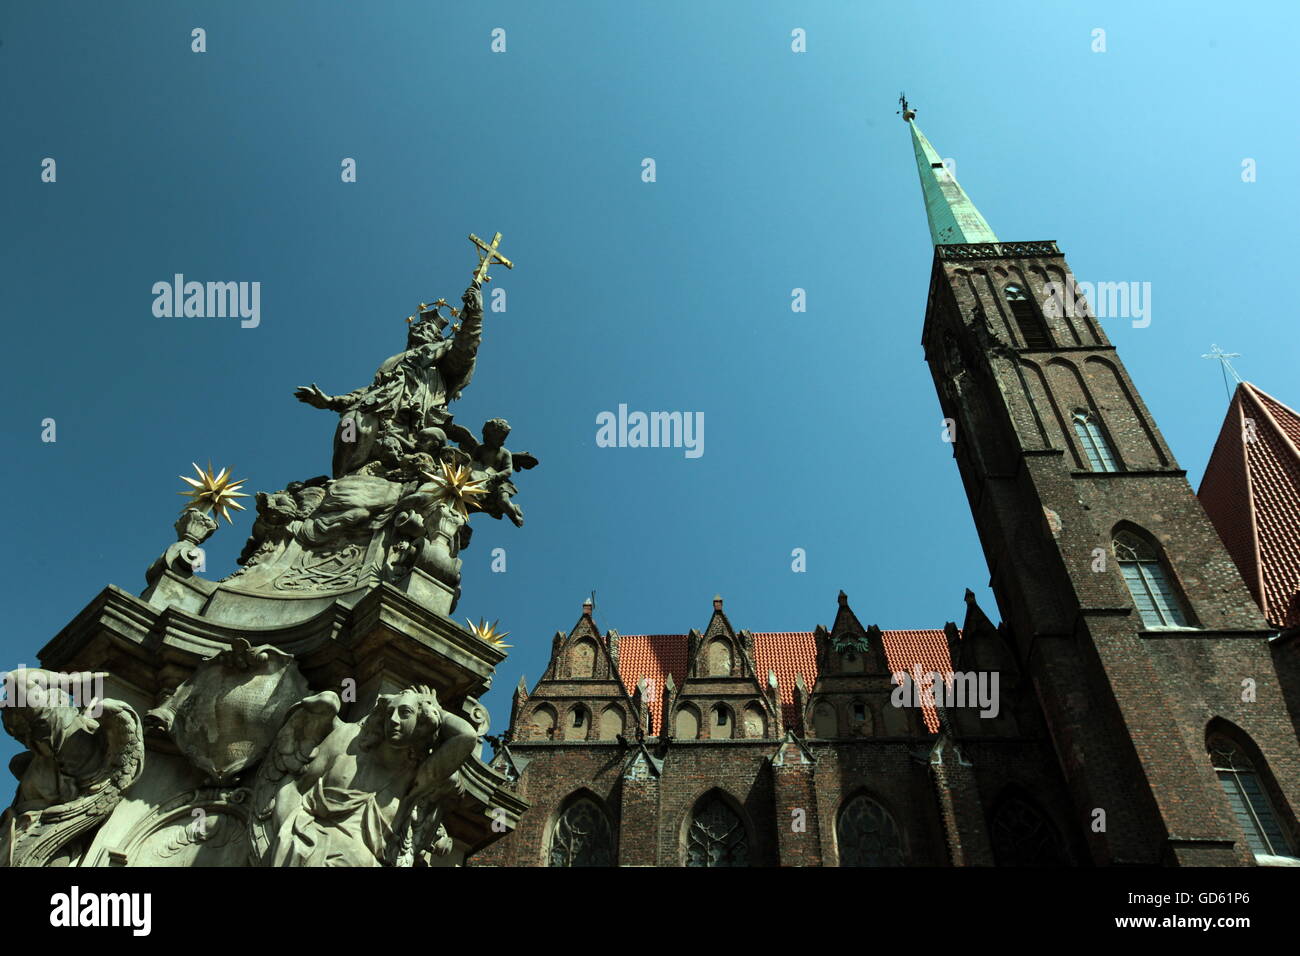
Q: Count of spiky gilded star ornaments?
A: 3